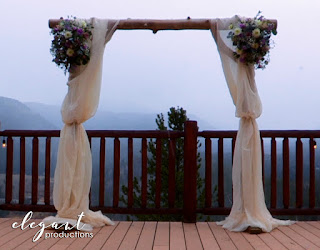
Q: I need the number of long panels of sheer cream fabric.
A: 2